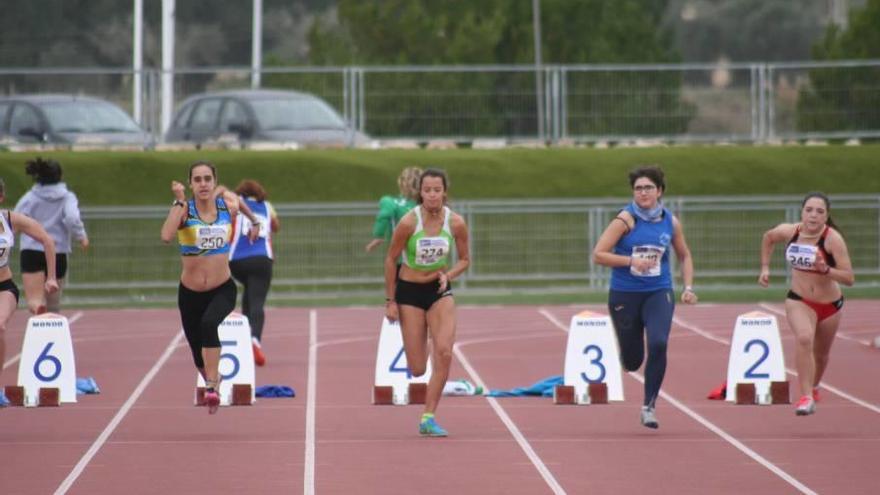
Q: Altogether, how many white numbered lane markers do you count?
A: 5